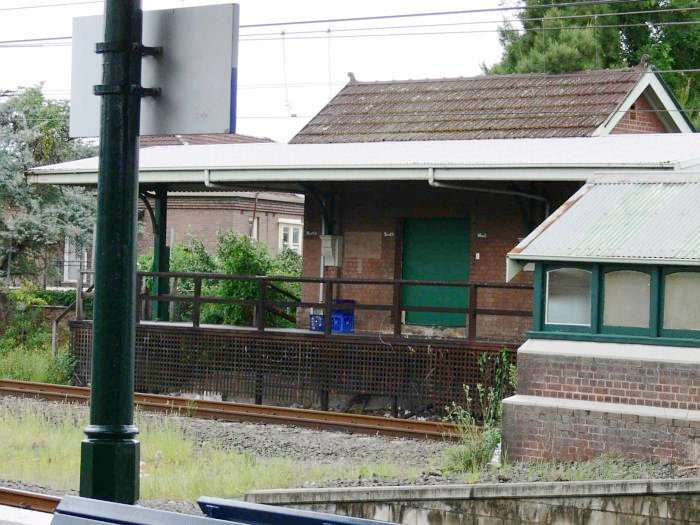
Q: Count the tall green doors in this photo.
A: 1